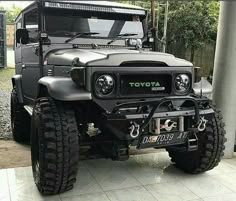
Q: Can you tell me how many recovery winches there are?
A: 1